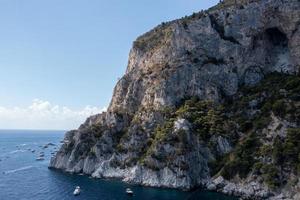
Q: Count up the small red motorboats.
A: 0